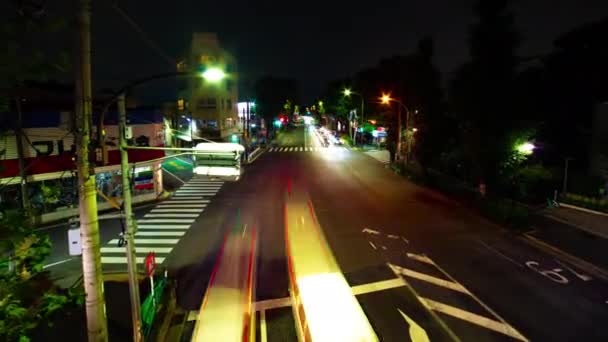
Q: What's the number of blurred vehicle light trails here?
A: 2